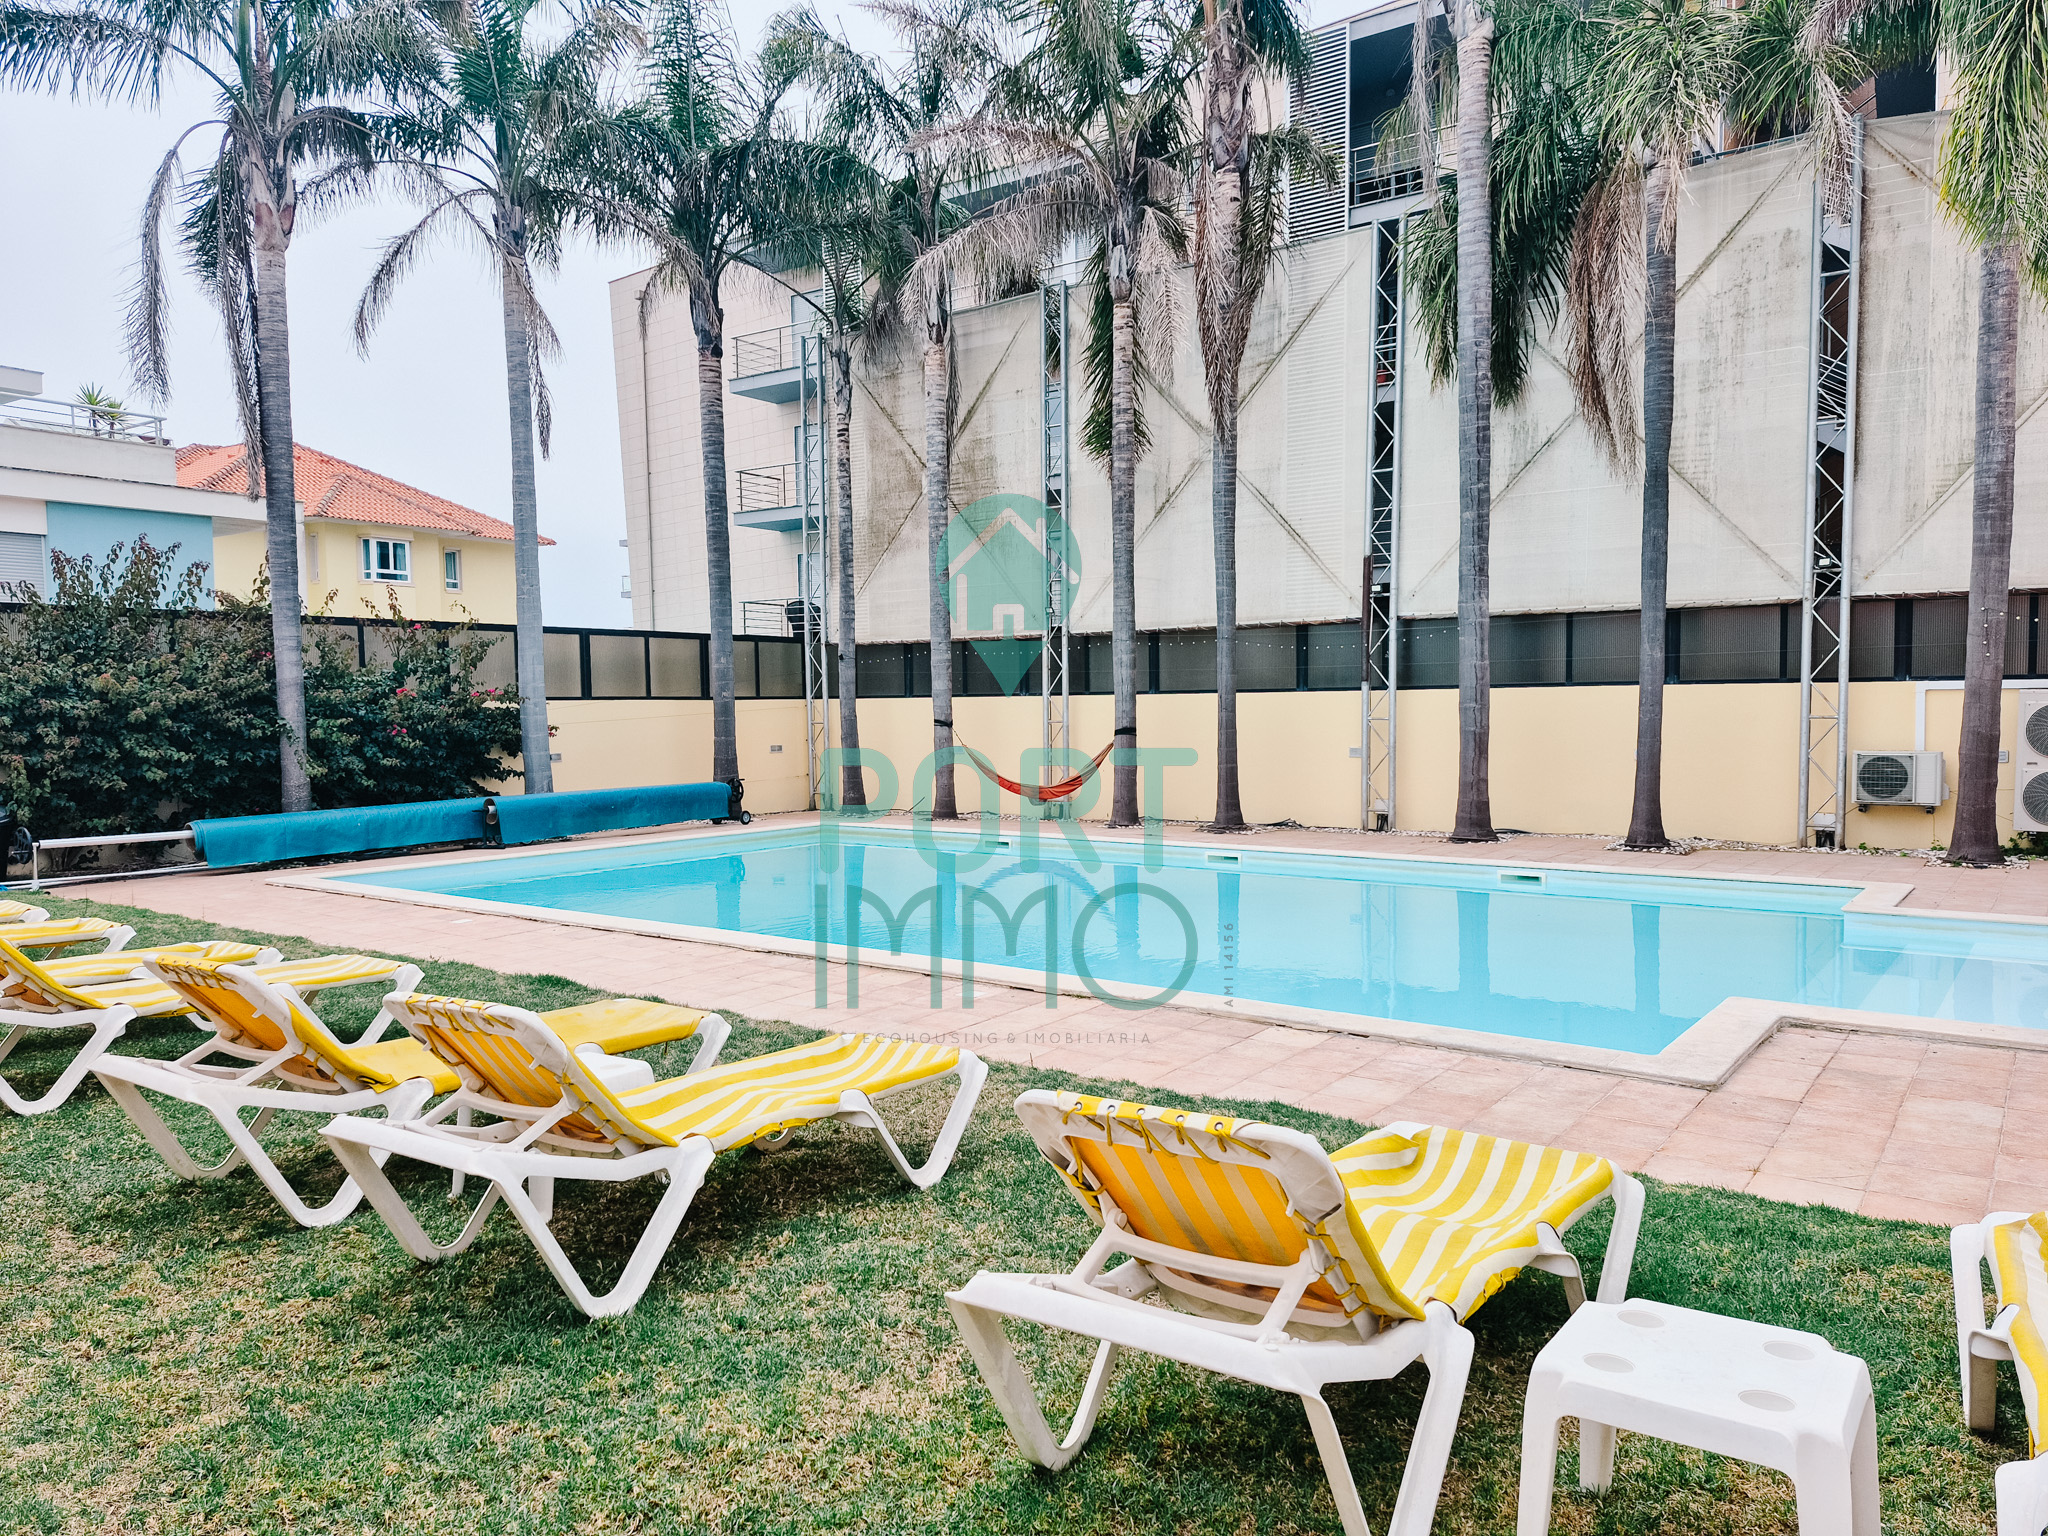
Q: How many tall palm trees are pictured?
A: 10